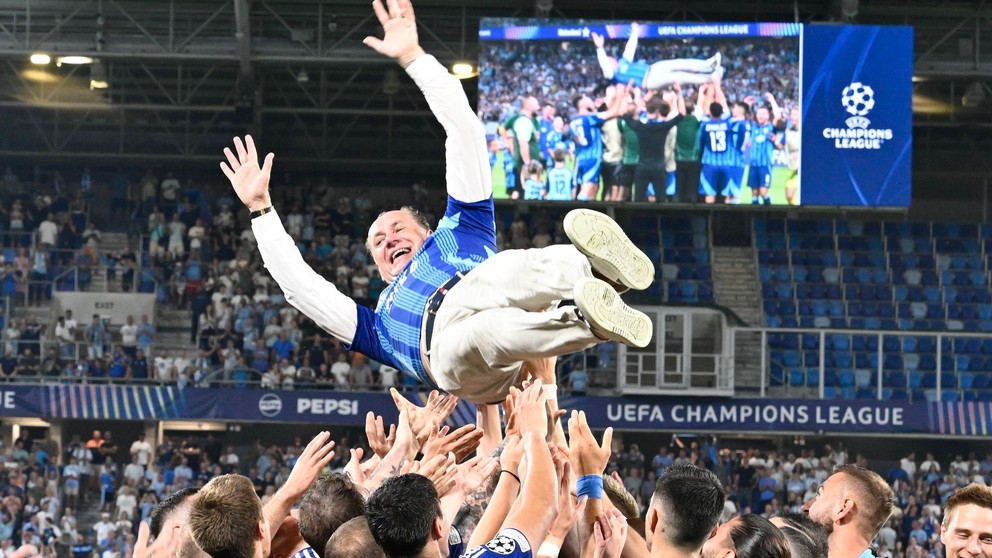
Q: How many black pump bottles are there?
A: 0